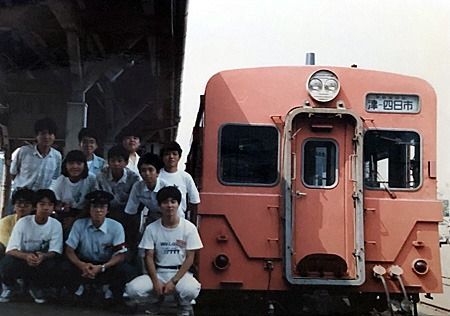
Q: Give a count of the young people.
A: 11